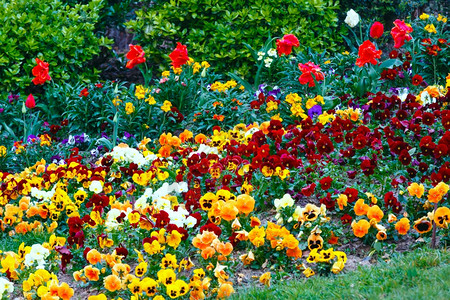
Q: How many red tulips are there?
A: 9